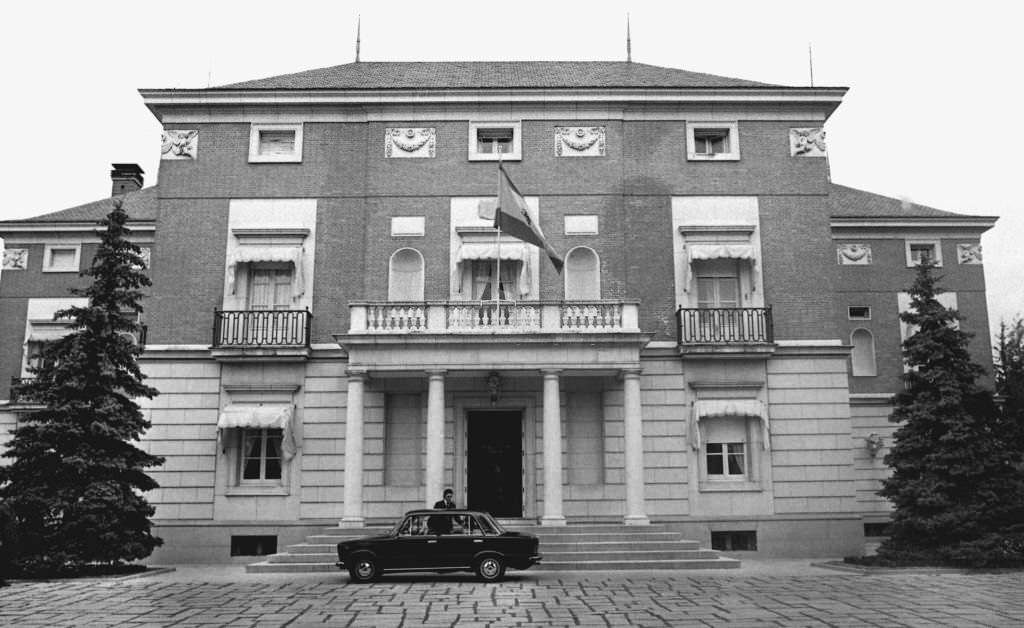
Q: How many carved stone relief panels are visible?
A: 8